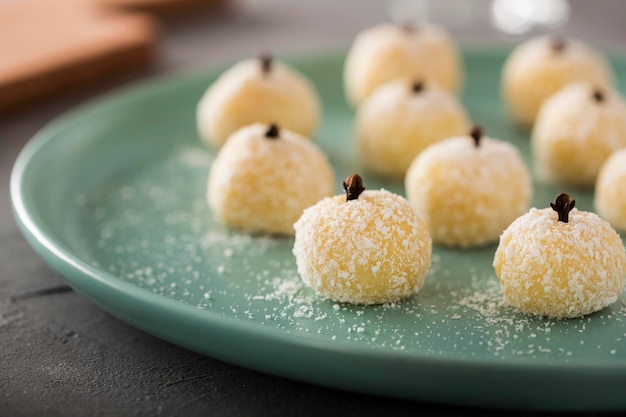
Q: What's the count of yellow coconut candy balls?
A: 10